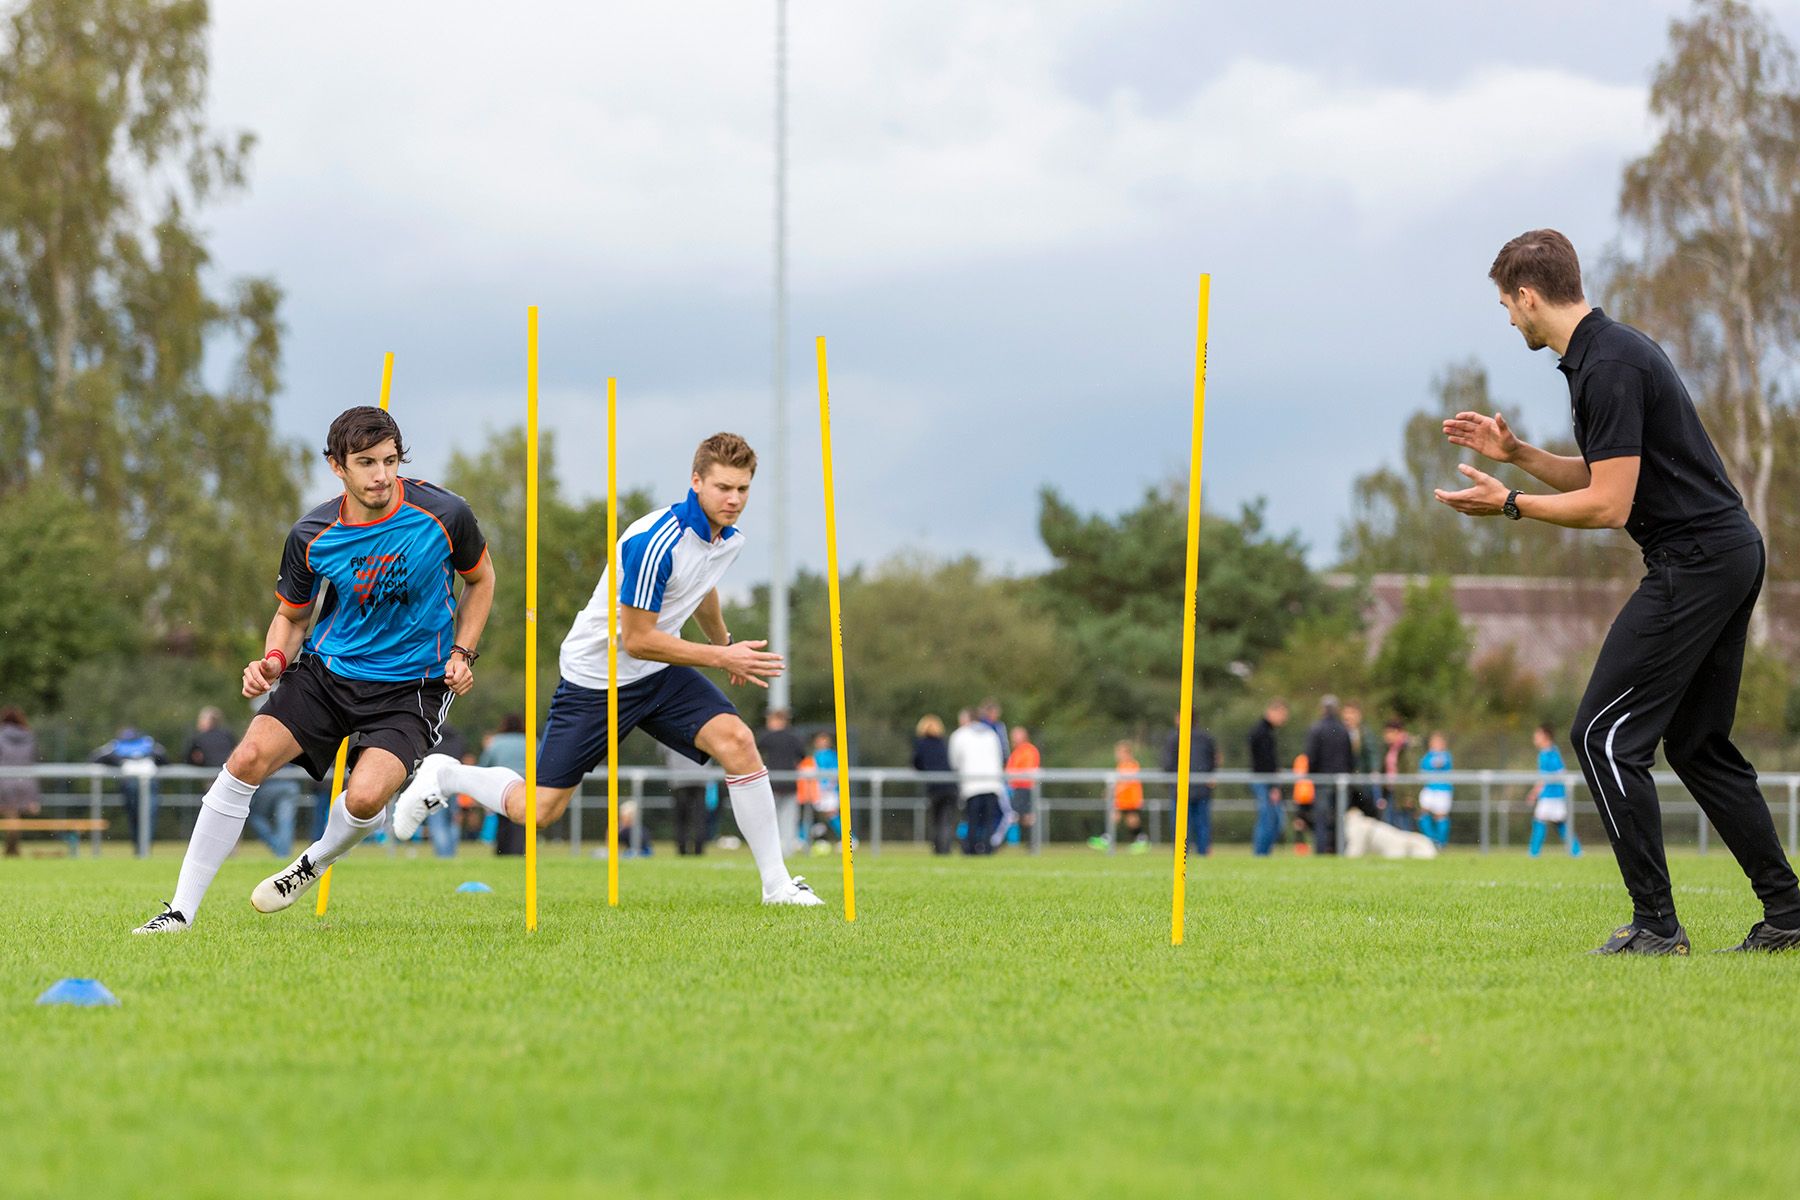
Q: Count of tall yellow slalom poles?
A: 5